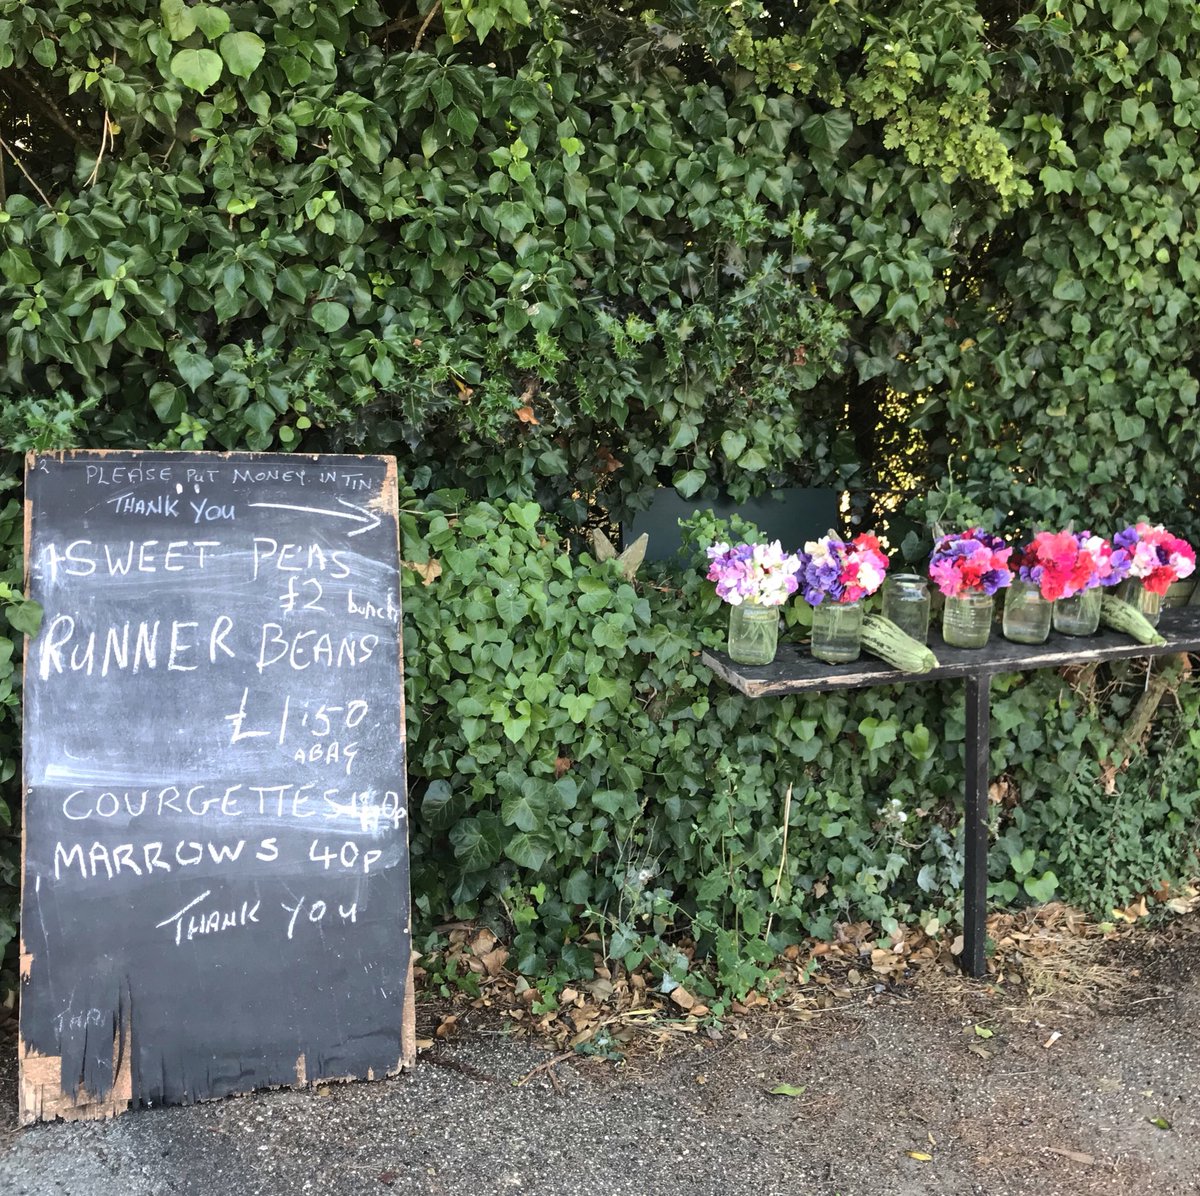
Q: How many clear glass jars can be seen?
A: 7